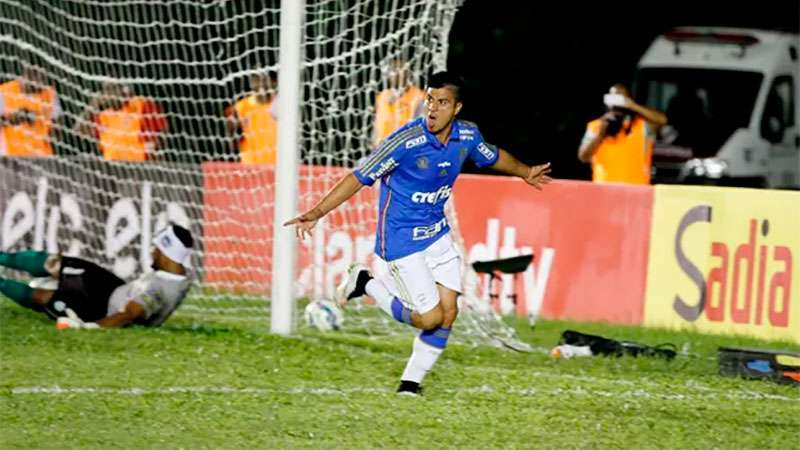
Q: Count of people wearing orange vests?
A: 5